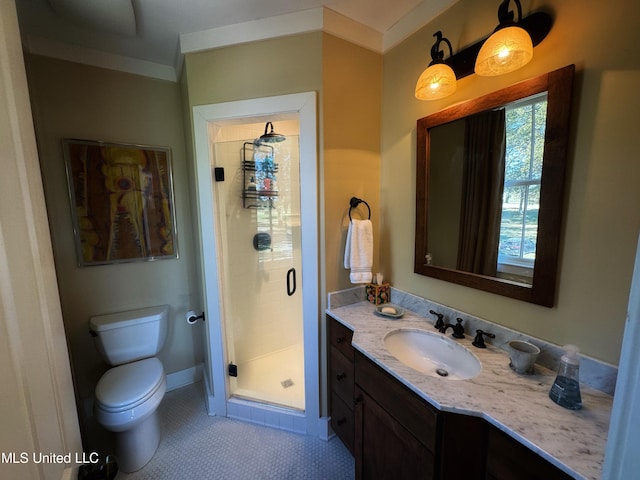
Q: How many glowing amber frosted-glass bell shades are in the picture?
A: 2